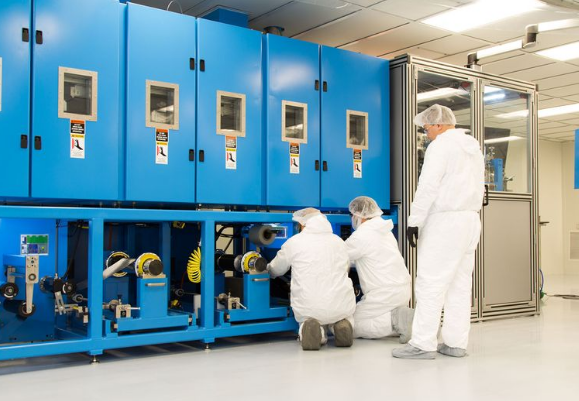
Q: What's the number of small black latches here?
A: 12